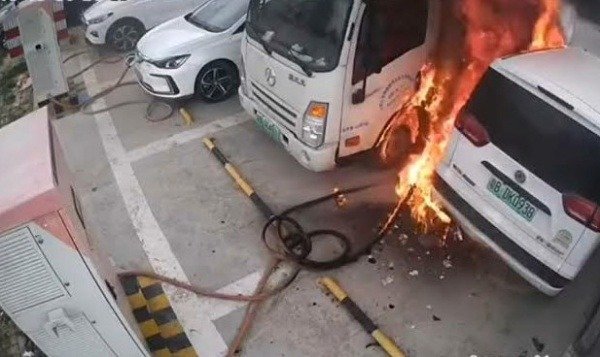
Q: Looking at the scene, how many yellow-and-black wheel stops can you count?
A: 3